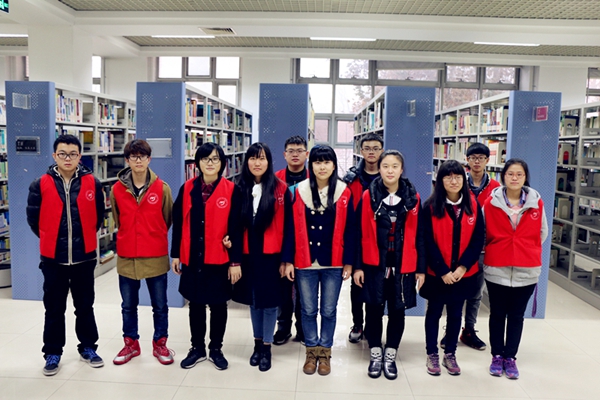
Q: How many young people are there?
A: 11